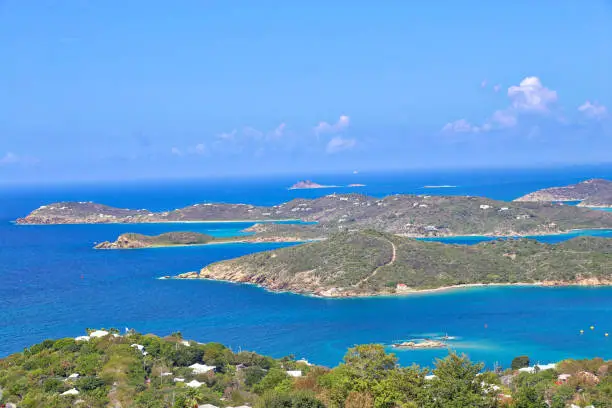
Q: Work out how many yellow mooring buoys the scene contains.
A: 3